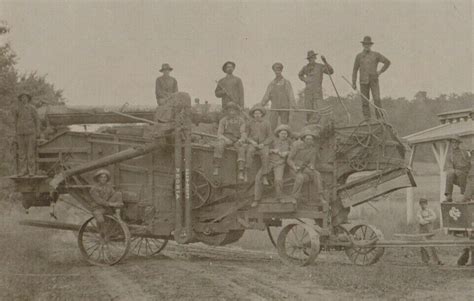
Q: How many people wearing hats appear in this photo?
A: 13